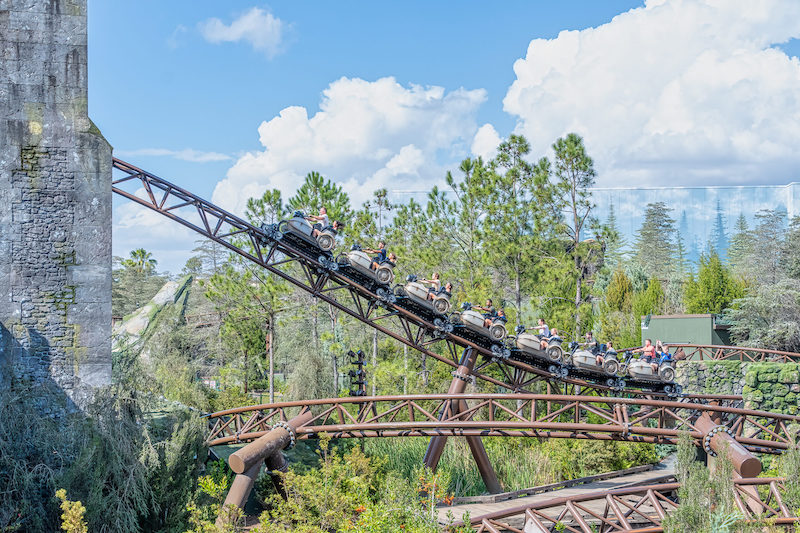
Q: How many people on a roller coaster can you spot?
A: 14